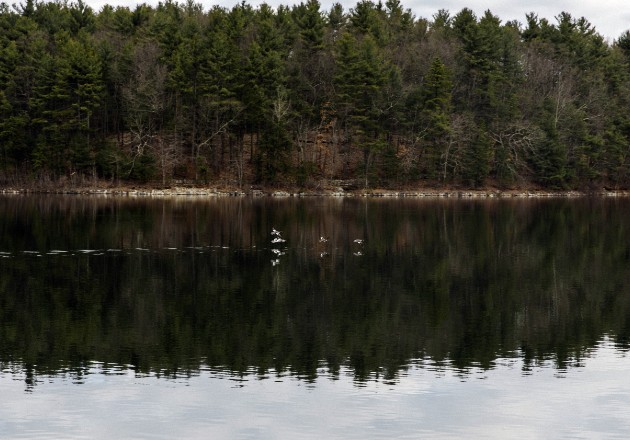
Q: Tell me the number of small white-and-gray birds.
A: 4